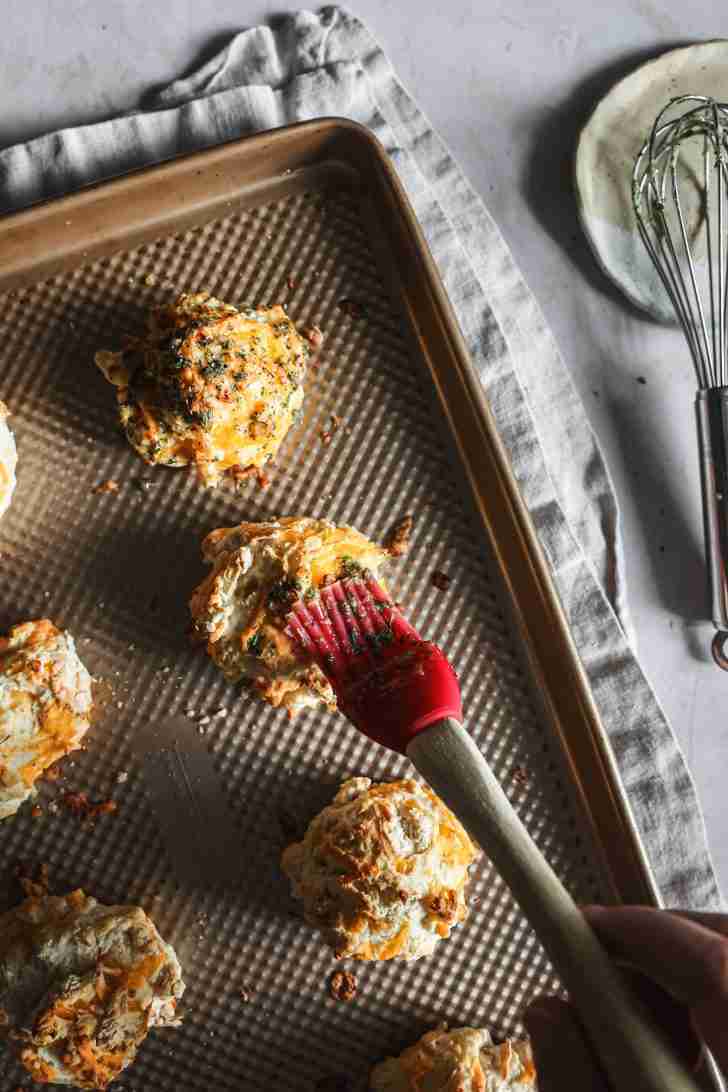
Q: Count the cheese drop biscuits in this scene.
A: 7